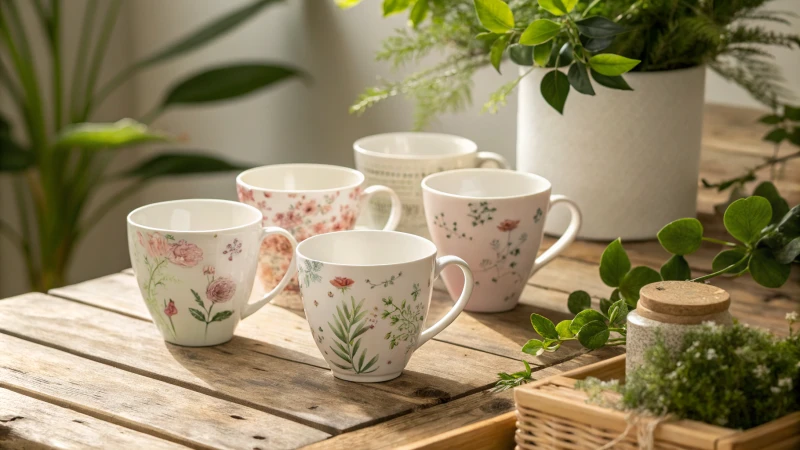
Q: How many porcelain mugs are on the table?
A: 5